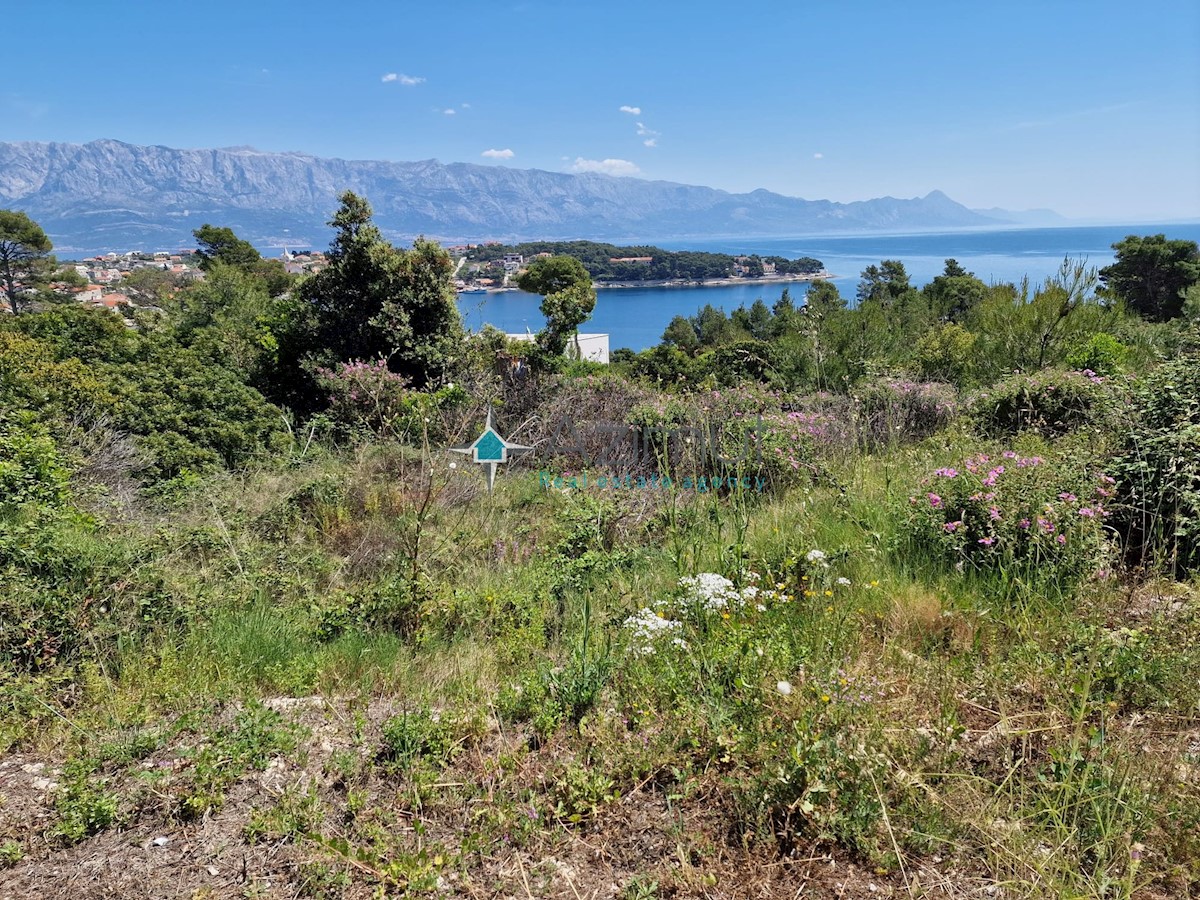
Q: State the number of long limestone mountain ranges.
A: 1